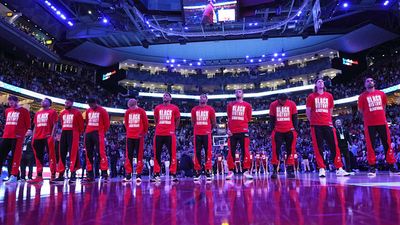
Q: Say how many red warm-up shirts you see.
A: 11